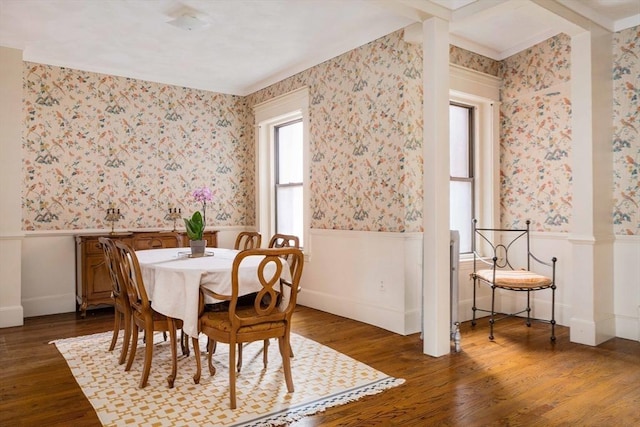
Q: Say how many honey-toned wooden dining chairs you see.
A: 6